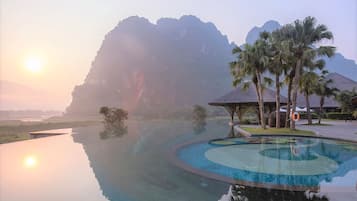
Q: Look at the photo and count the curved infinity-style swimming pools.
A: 1